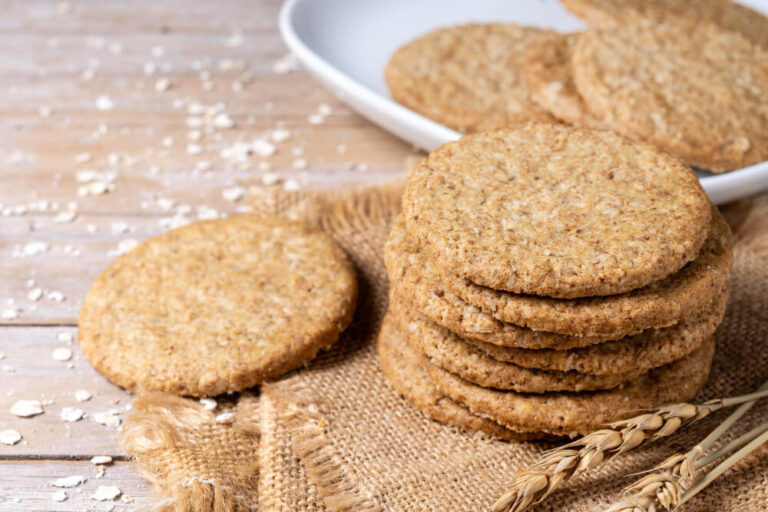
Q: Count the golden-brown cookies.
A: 12